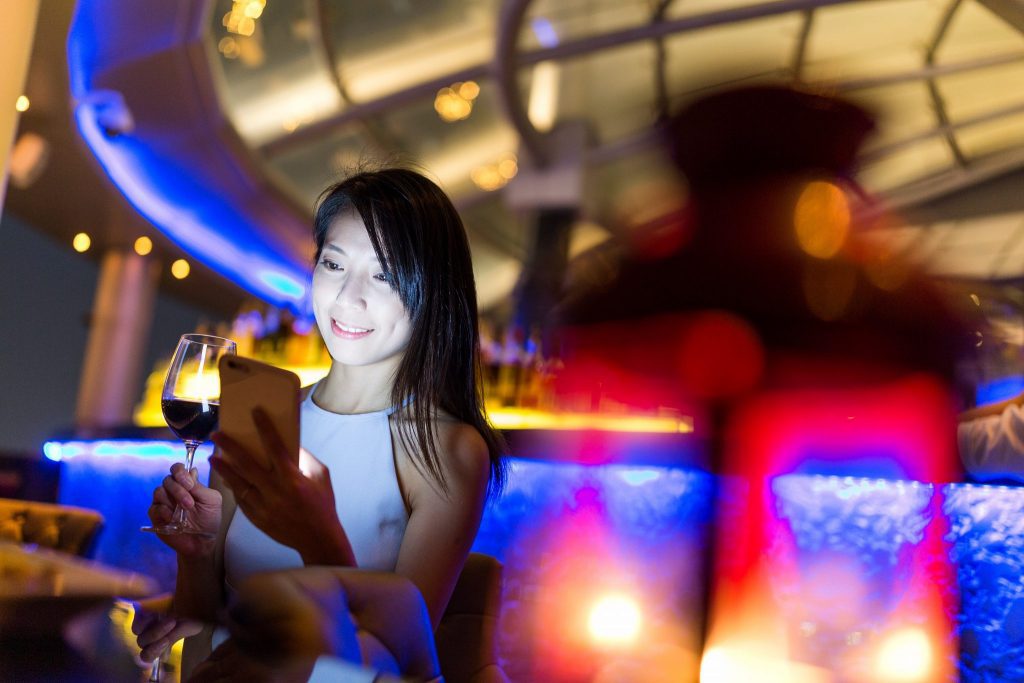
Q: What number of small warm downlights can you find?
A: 4